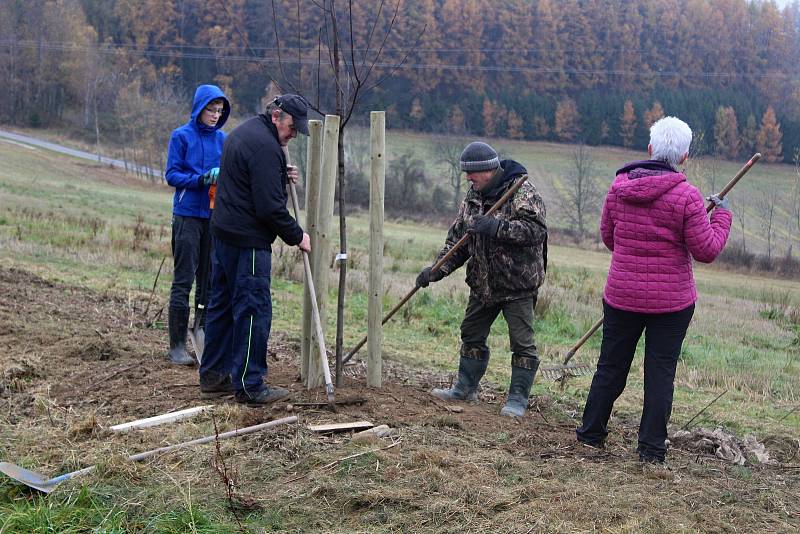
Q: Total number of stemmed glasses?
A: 0